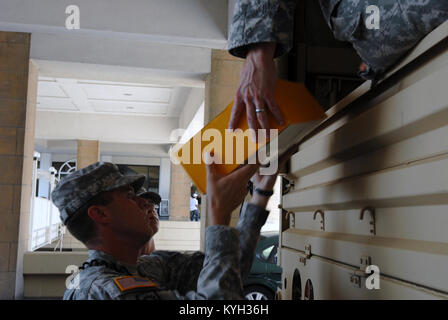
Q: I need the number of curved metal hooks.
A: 3